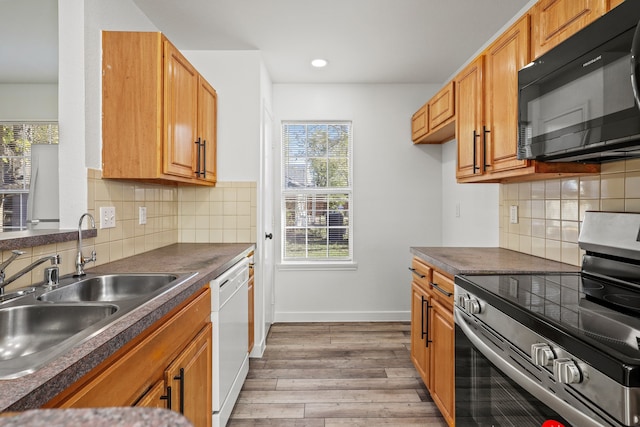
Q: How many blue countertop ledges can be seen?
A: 0